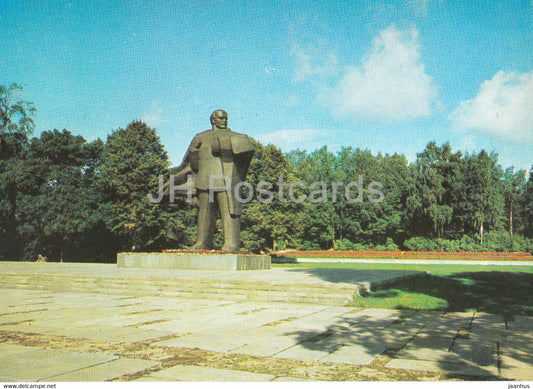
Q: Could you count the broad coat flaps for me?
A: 2